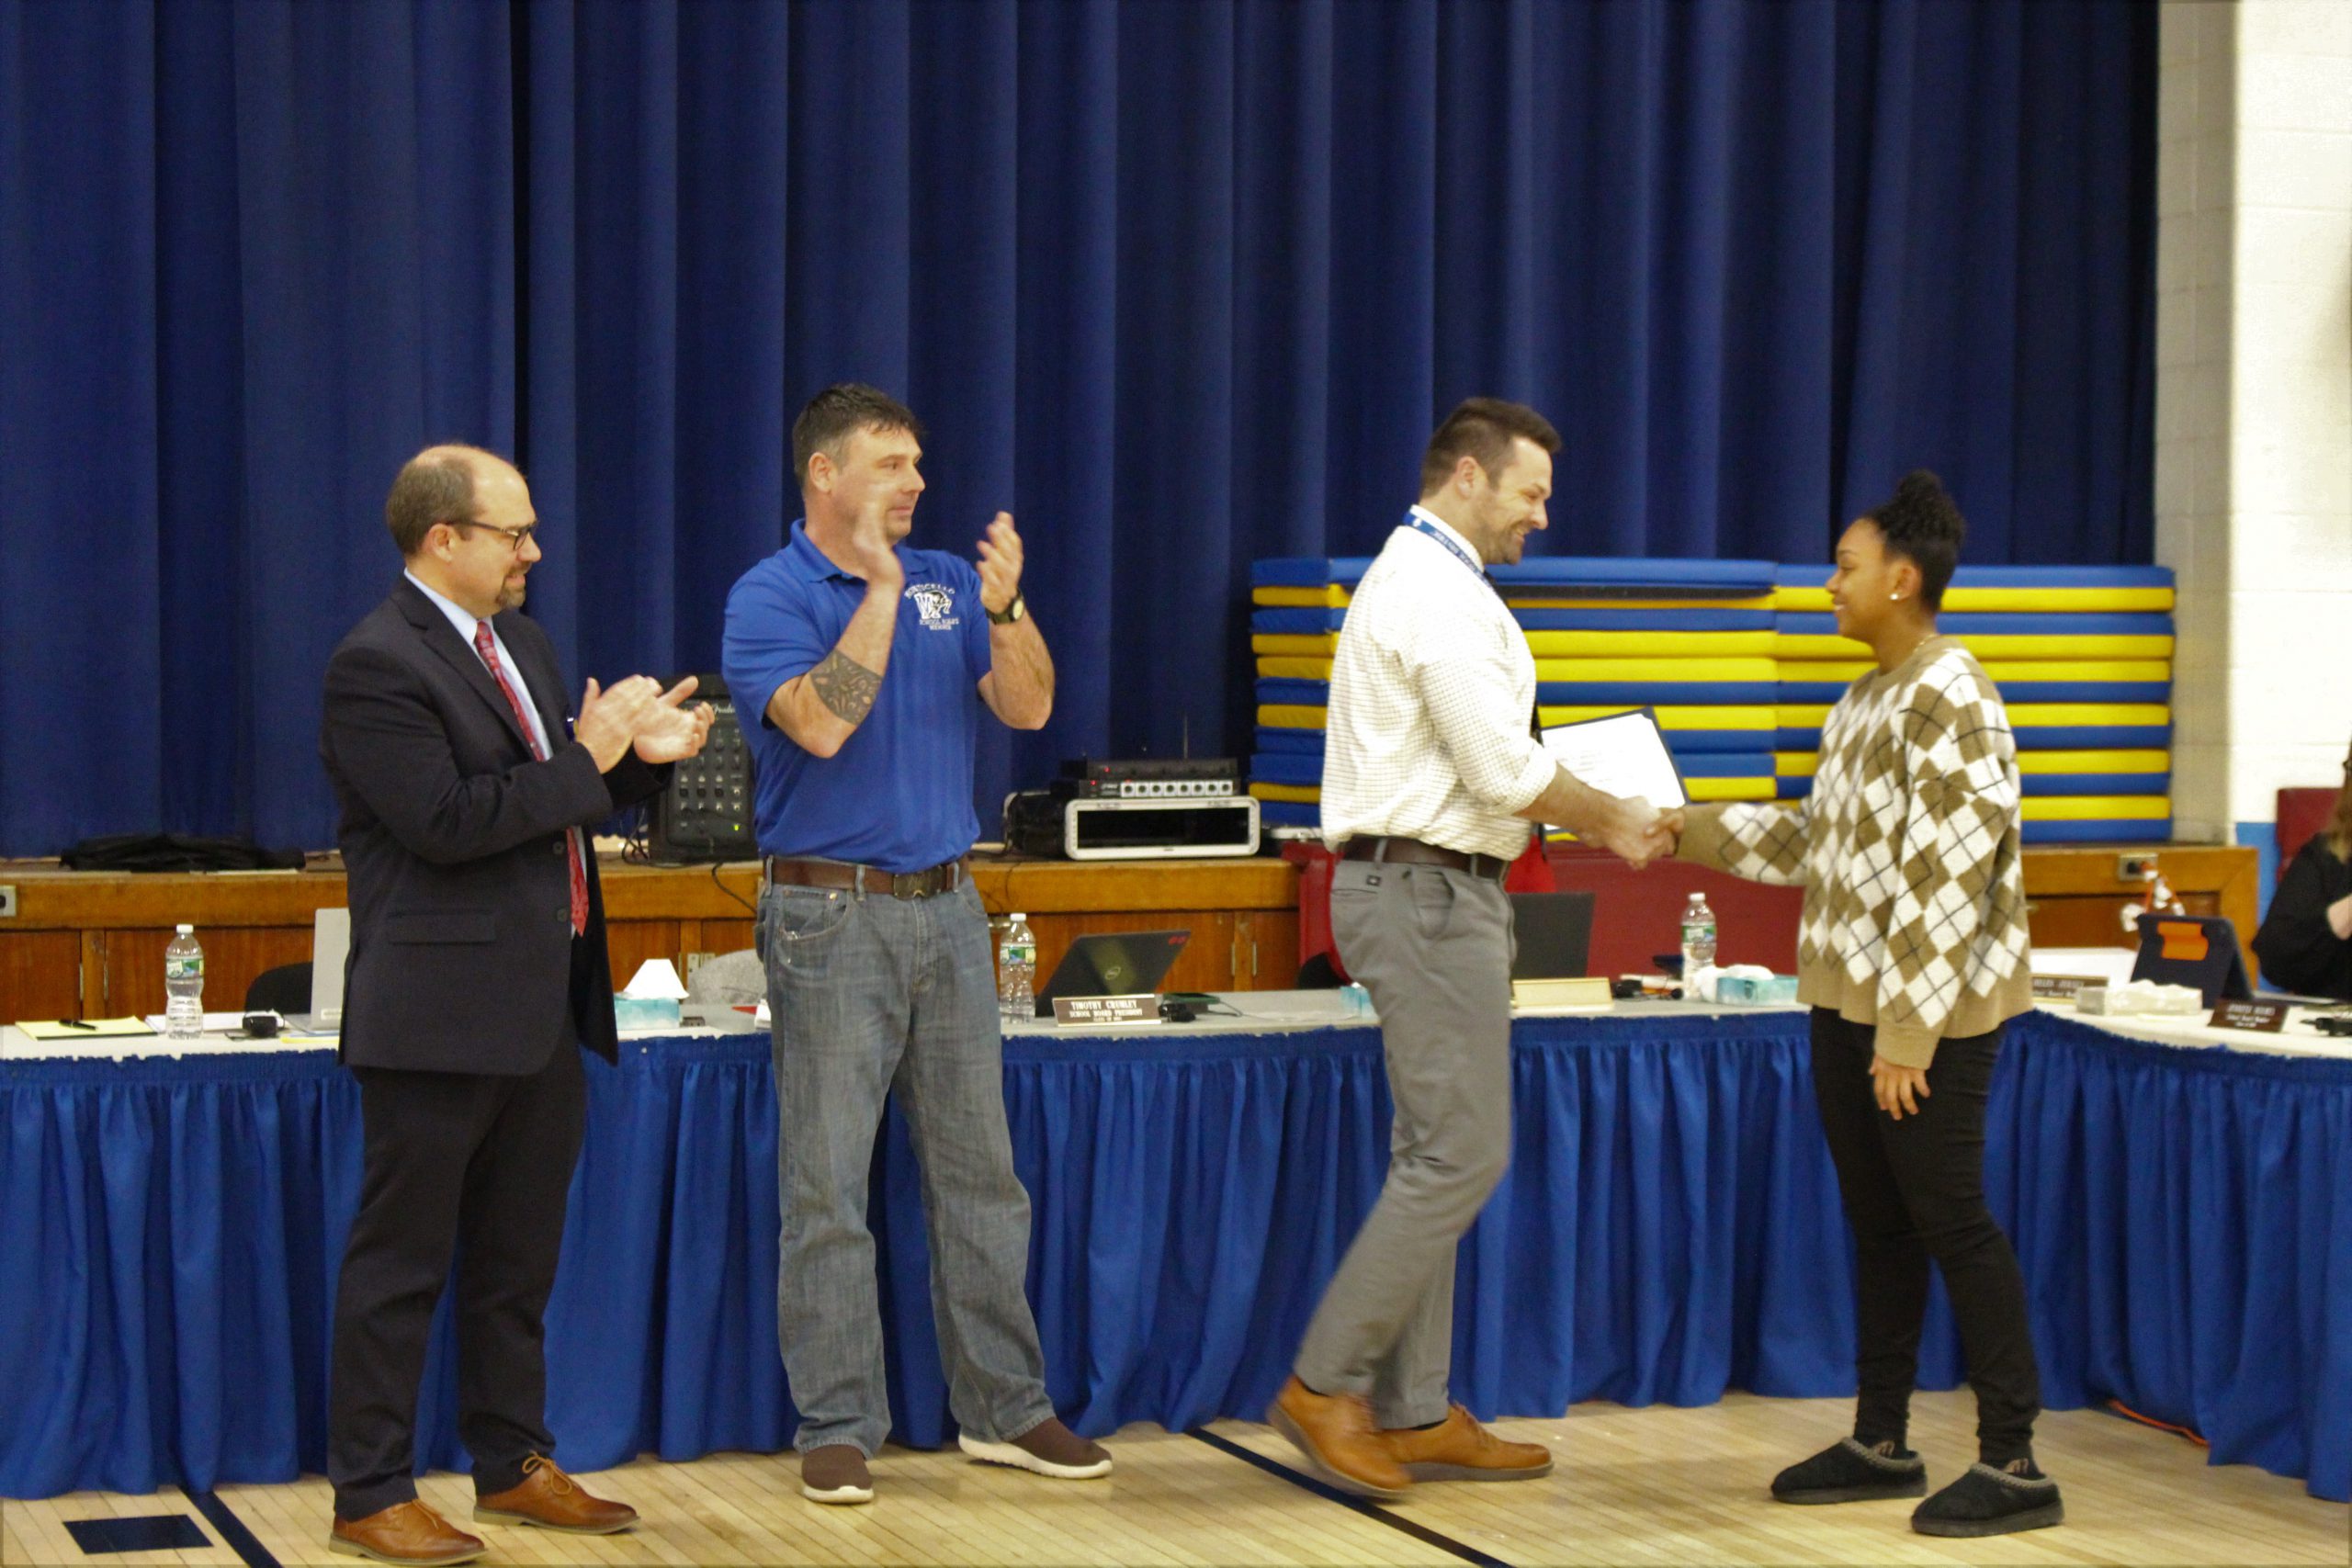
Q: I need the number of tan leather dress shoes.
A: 4